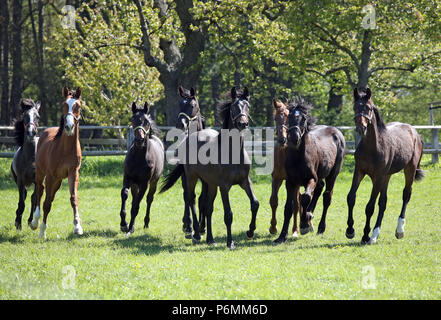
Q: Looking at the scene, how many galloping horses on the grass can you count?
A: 8